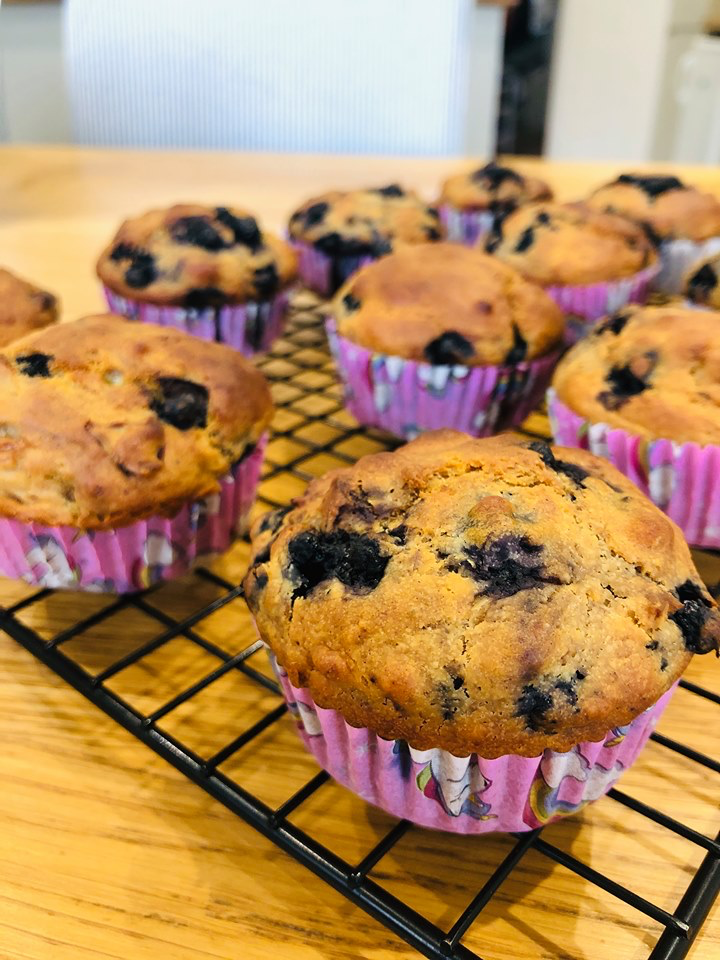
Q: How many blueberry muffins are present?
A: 11